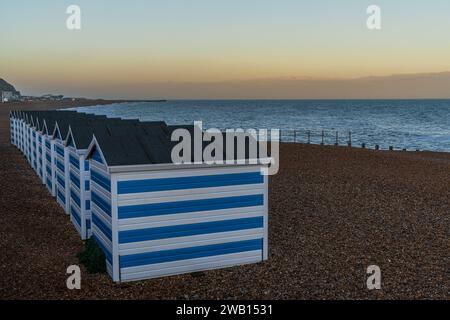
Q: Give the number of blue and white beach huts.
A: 12